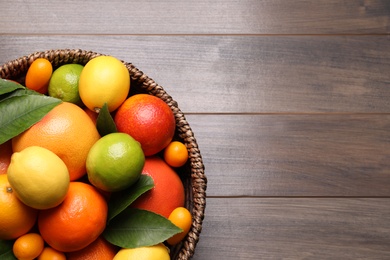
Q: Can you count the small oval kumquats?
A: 5